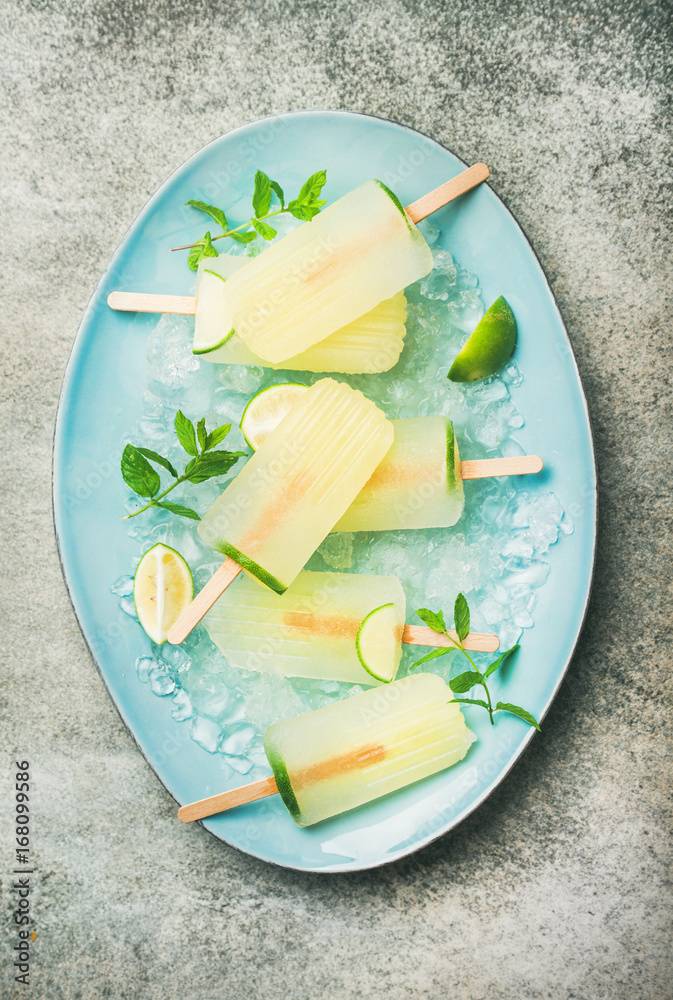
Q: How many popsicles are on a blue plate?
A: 6